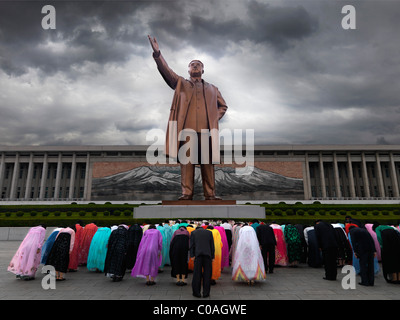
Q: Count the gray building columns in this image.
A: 14